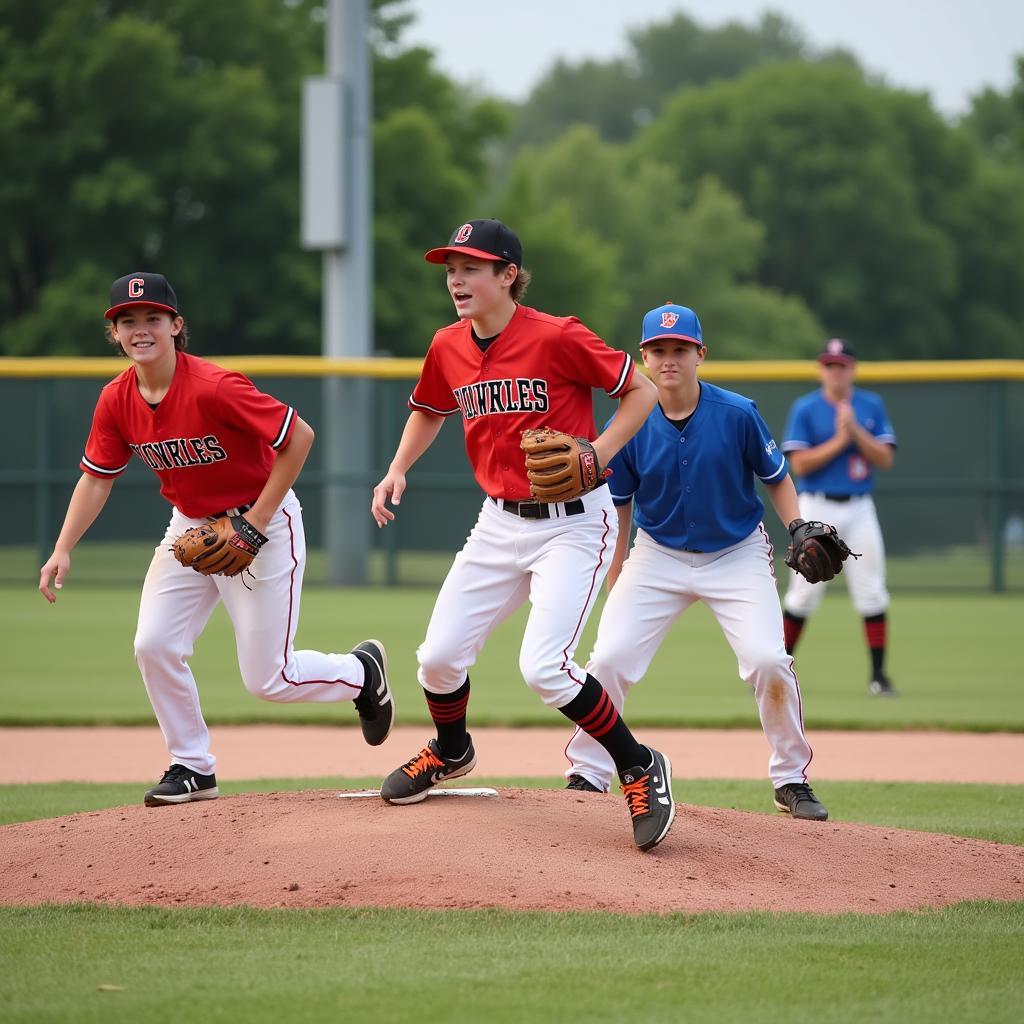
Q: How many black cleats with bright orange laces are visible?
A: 2